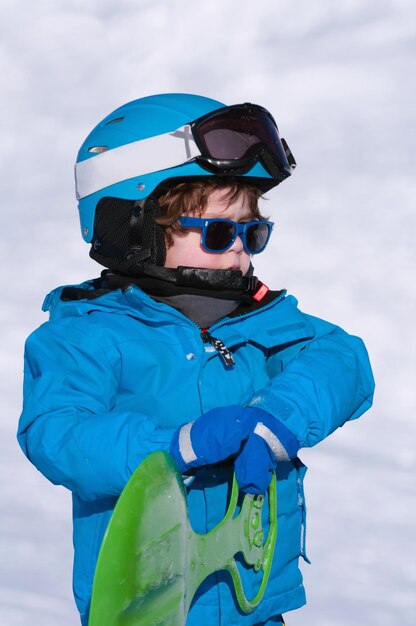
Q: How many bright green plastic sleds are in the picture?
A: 1